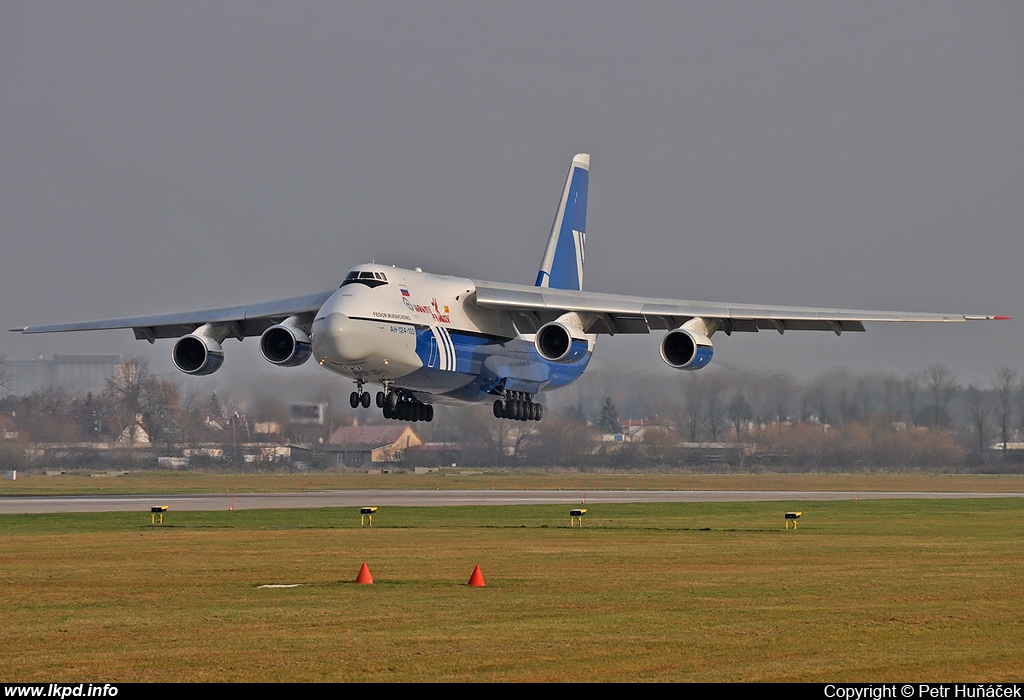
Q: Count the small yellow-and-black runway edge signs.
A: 4